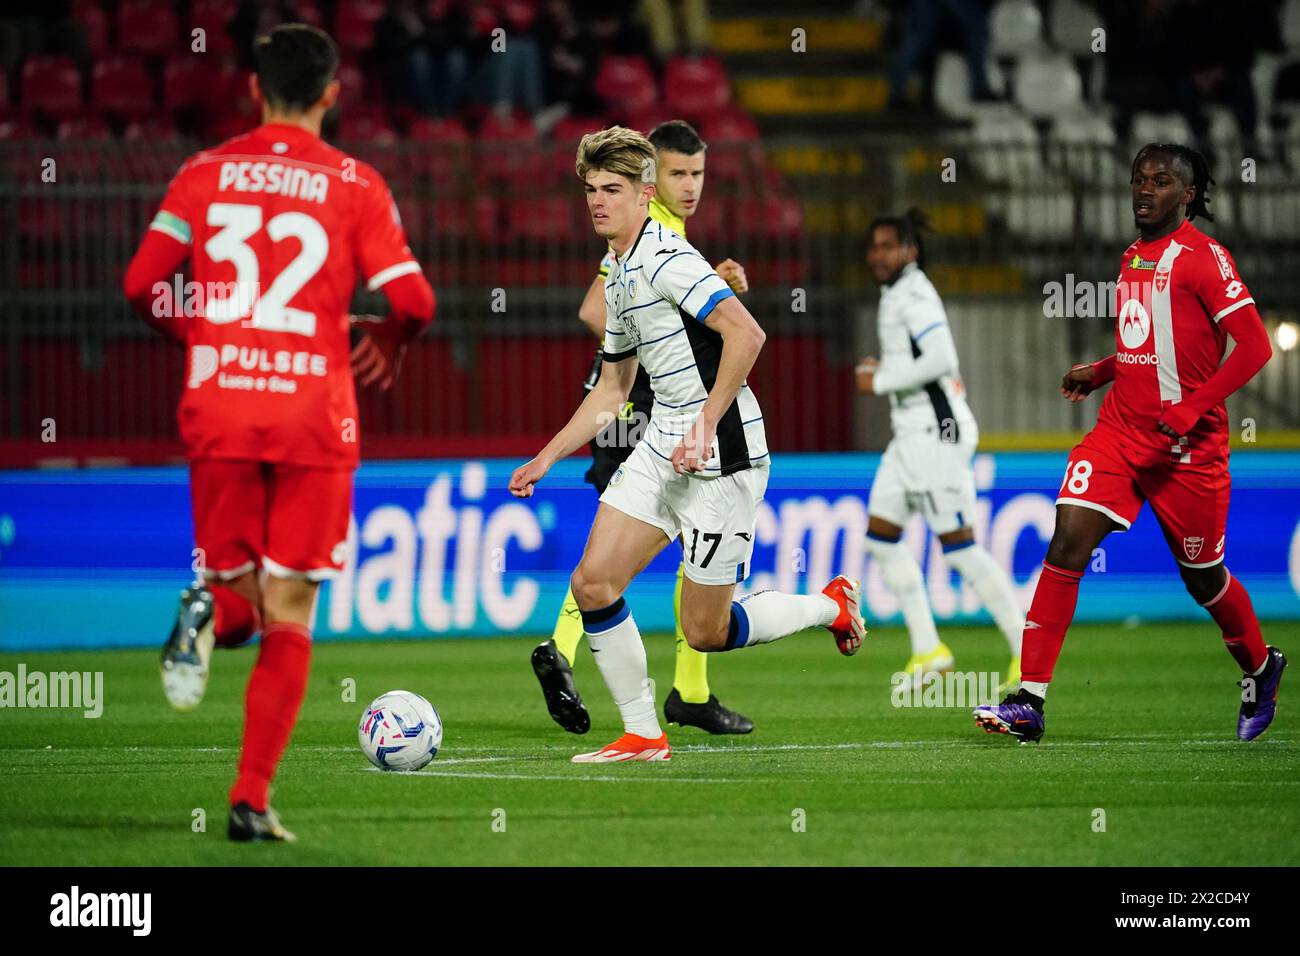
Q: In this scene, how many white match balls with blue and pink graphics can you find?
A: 1